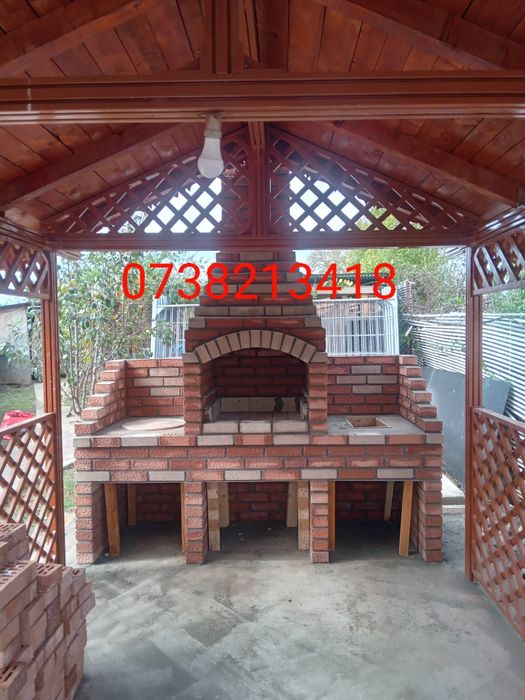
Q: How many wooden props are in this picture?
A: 10